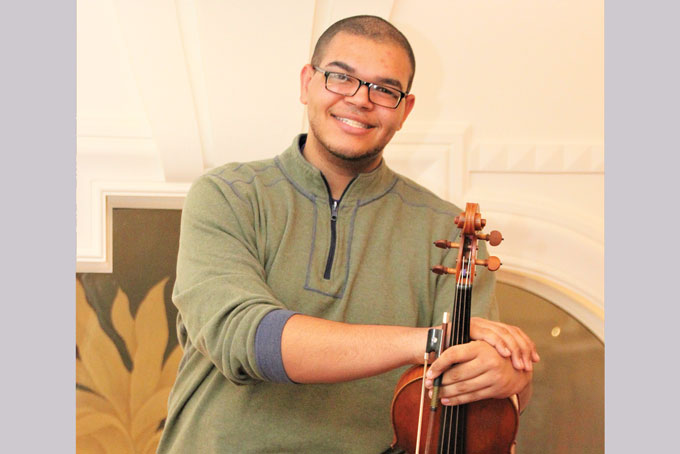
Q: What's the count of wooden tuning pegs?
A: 4